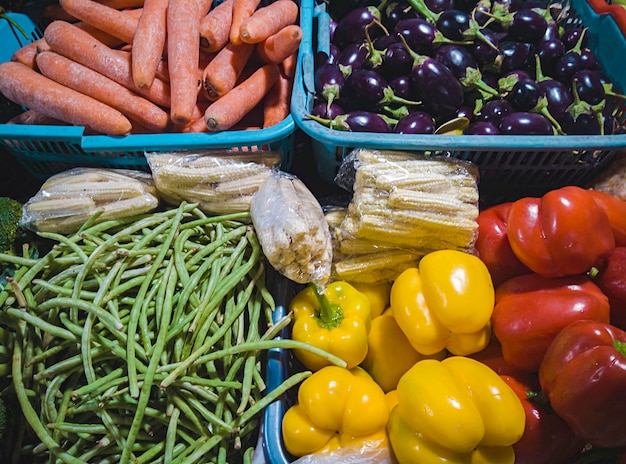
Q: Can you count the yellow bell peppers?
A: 6